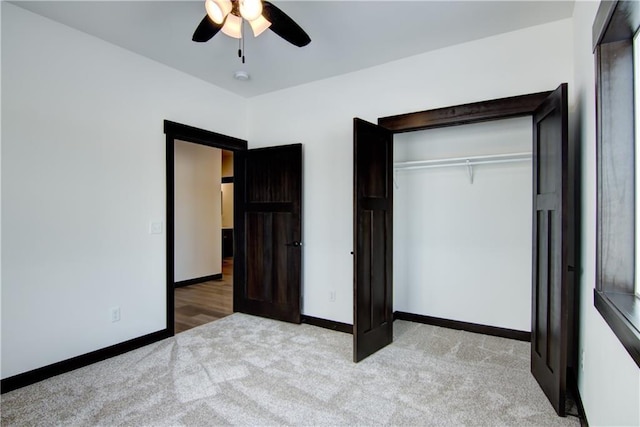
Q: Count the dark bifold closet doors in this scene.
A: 2